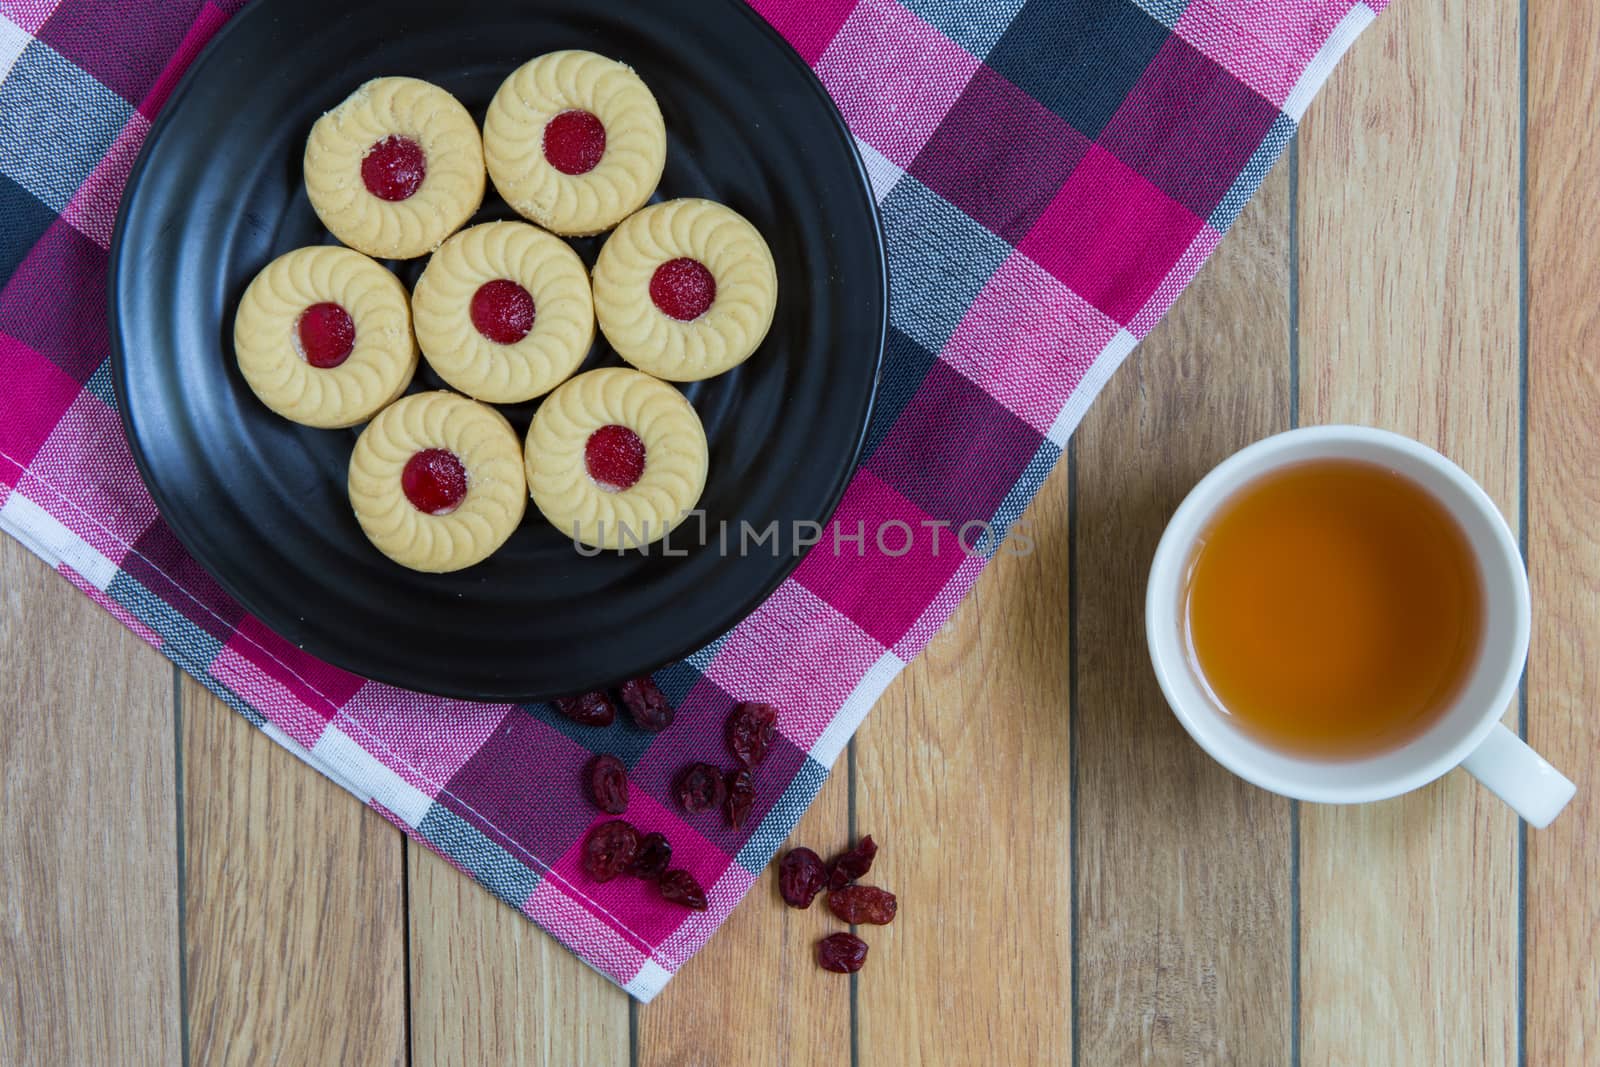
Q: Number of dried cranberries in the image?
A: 13